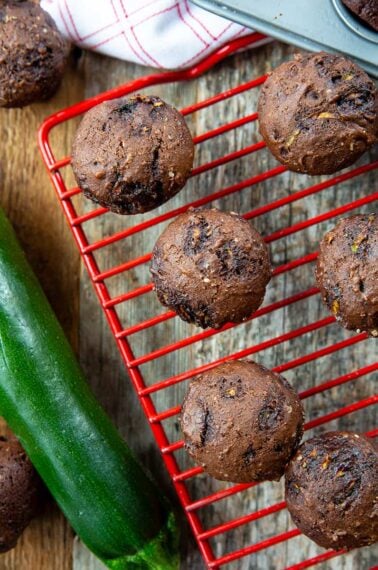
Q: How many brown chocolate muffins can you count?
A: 9